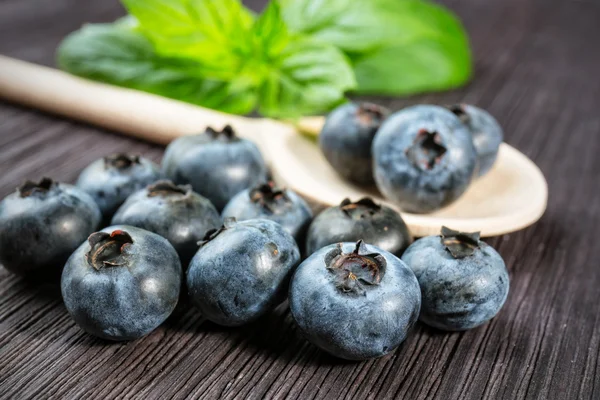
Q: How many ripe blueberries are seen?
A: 13